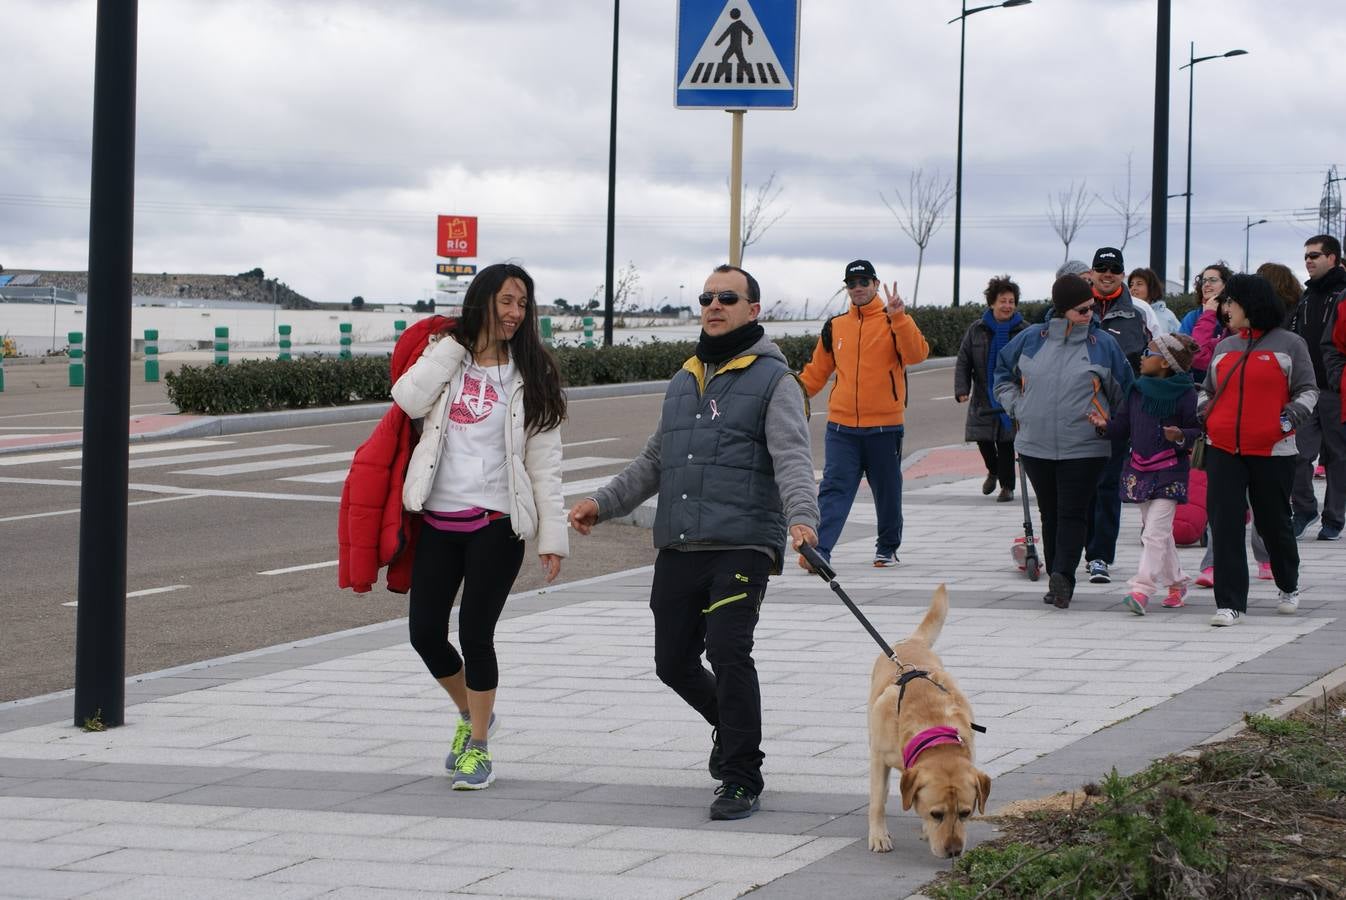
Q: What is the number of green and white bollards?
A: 9